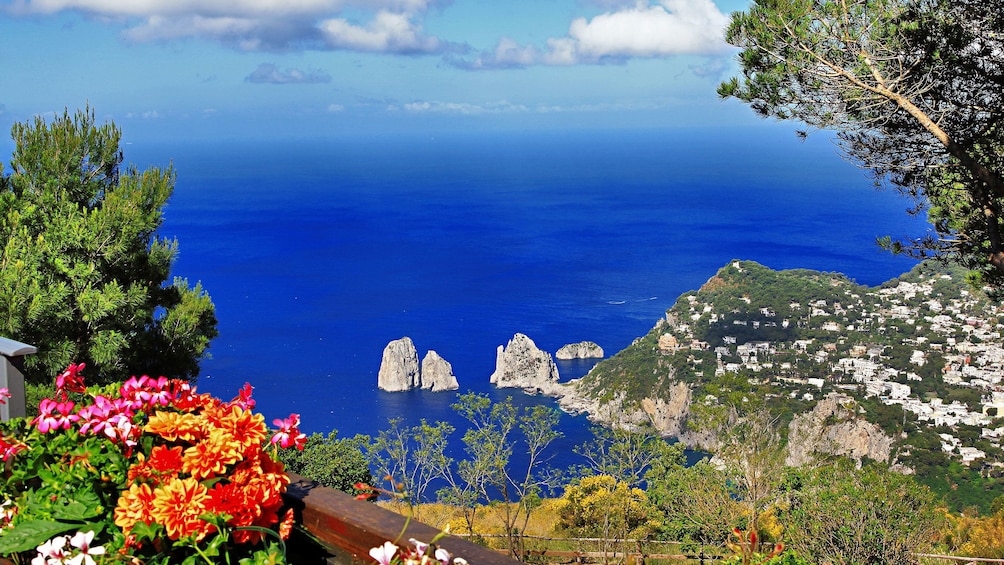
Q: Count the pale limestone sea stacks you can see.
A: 4